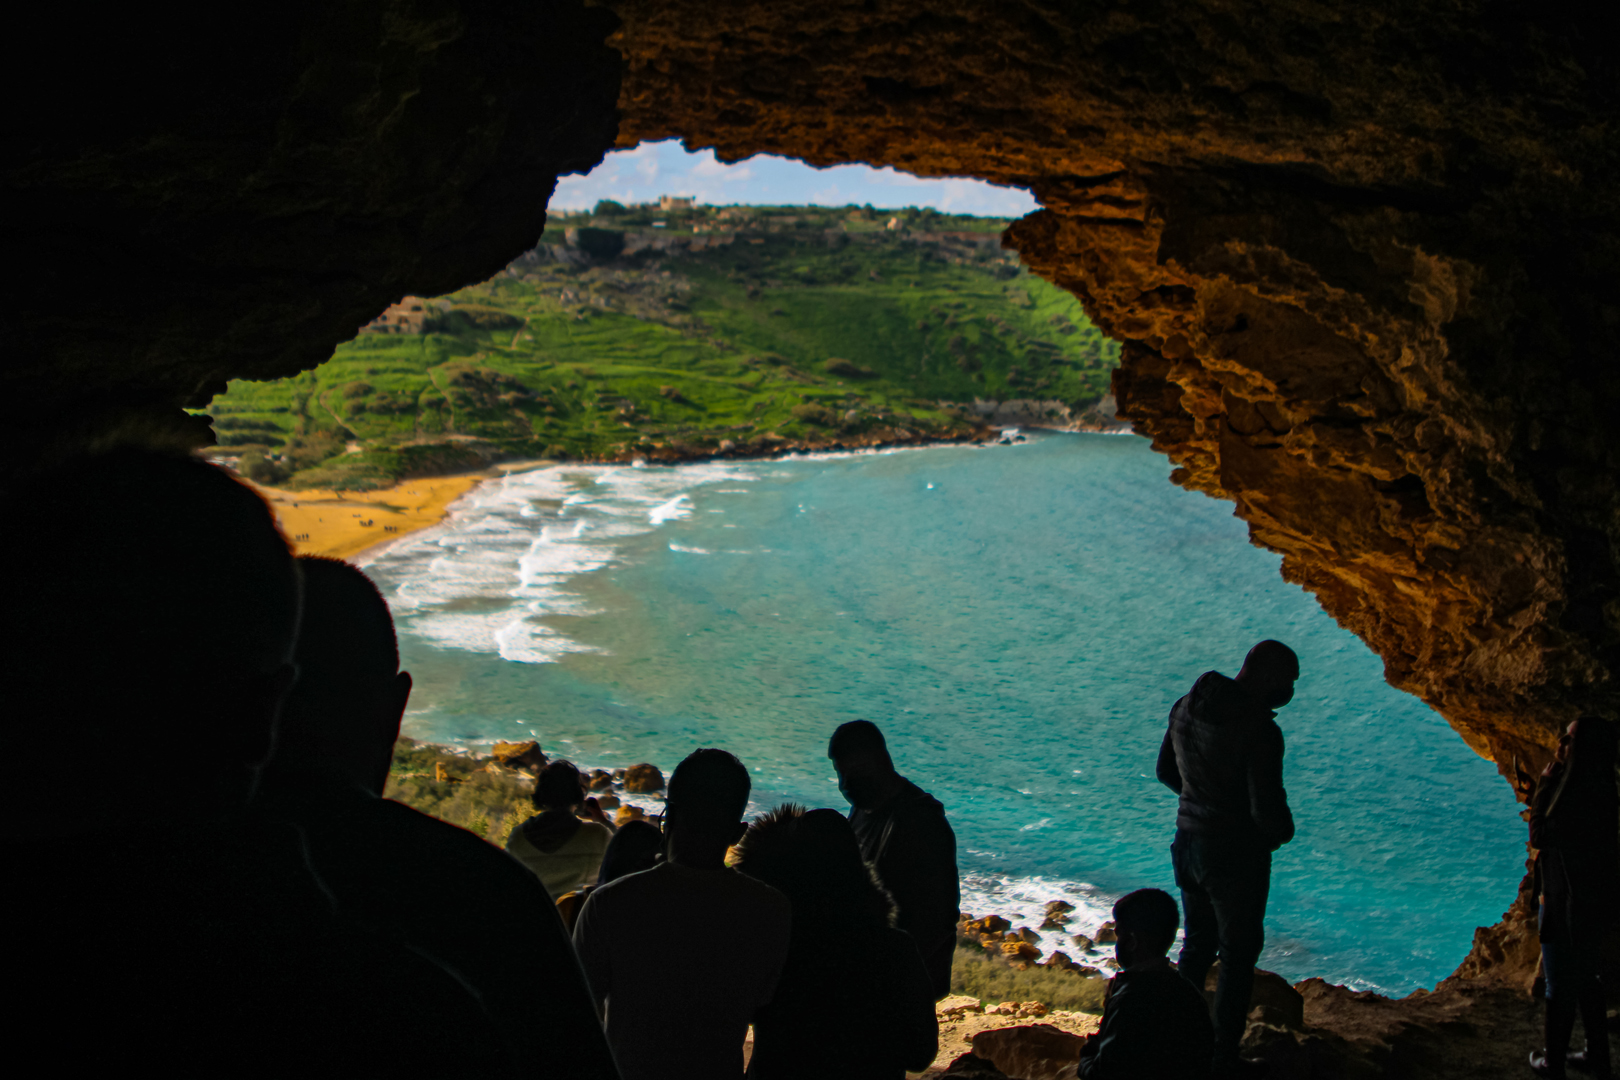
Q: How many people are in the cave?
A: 10